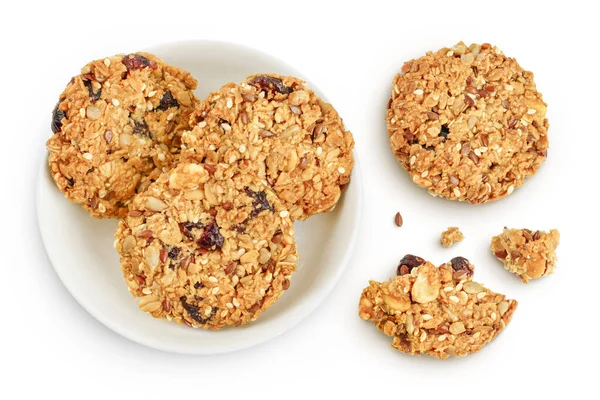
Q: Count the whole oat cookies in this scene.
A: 4